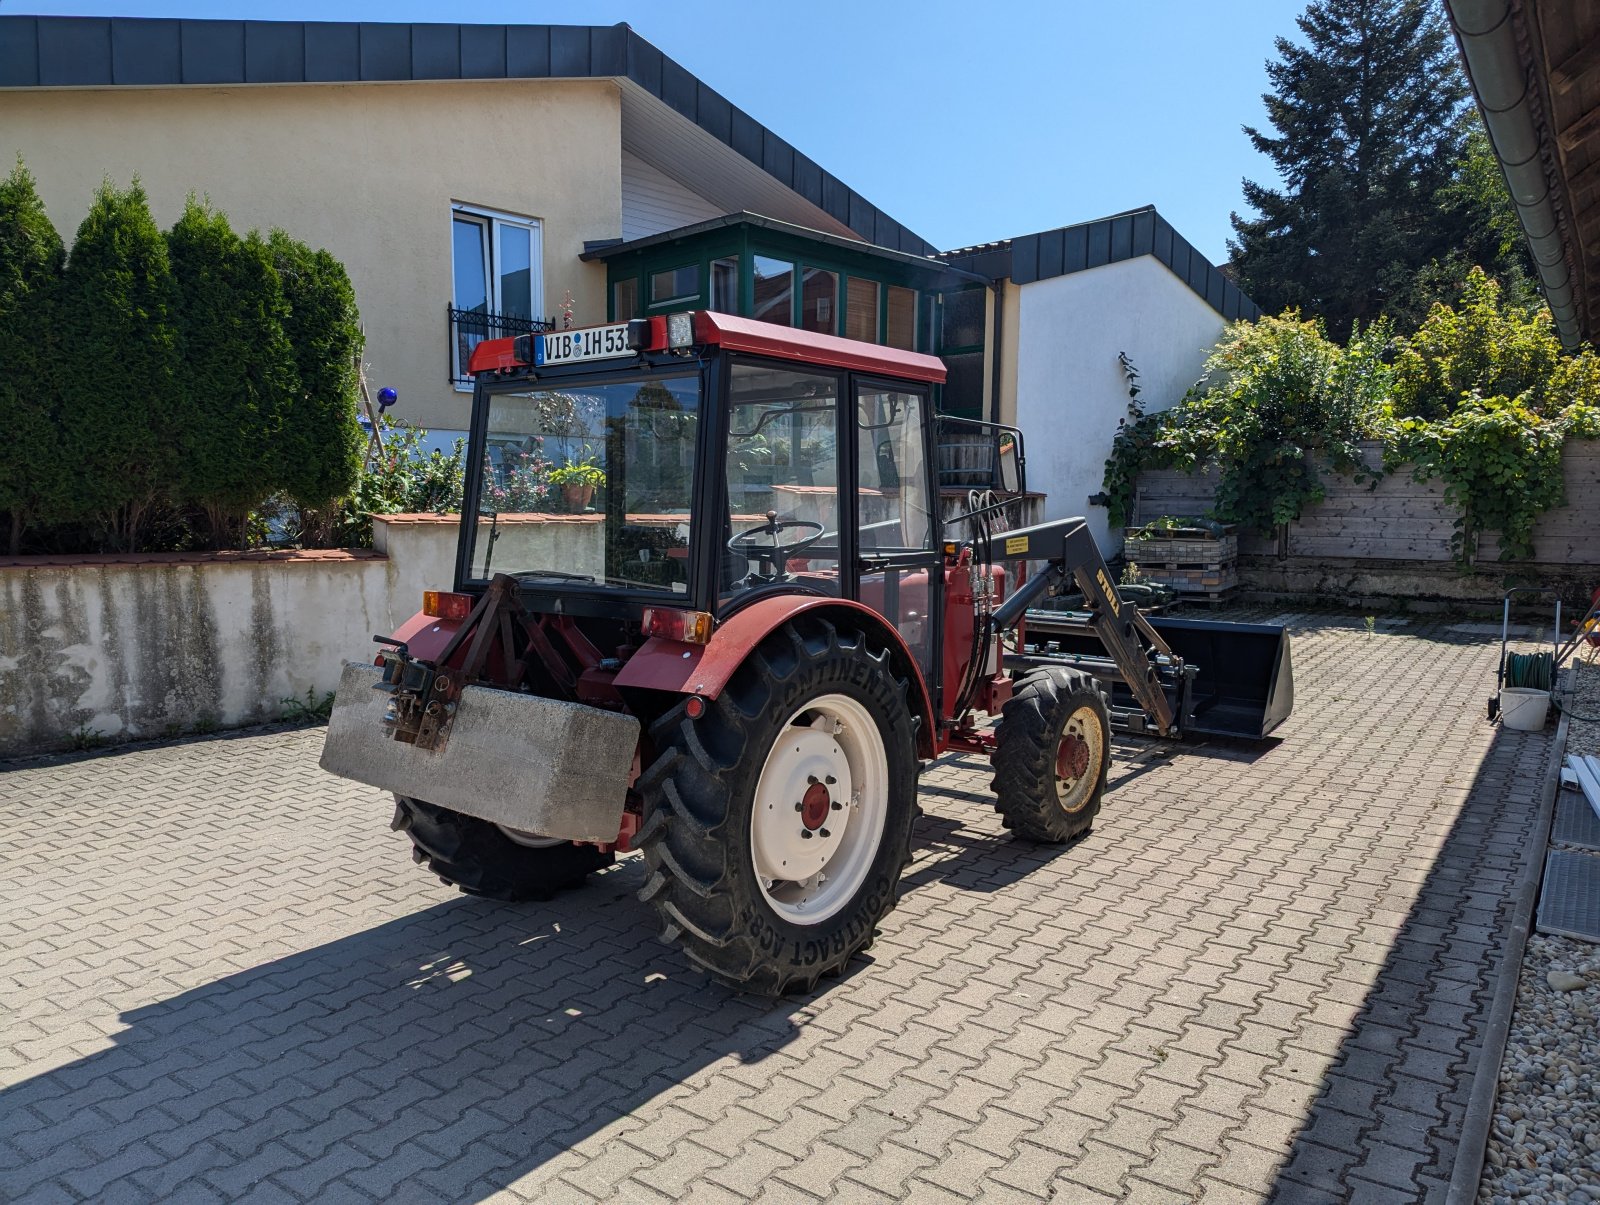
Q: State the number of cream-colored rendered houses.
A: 1